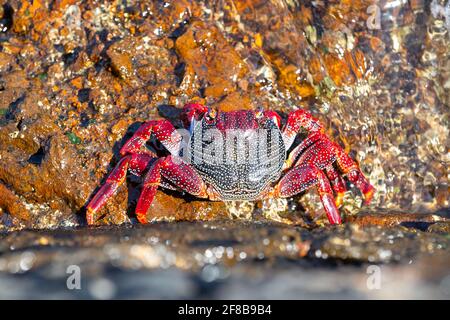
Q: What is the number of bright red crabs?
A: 1